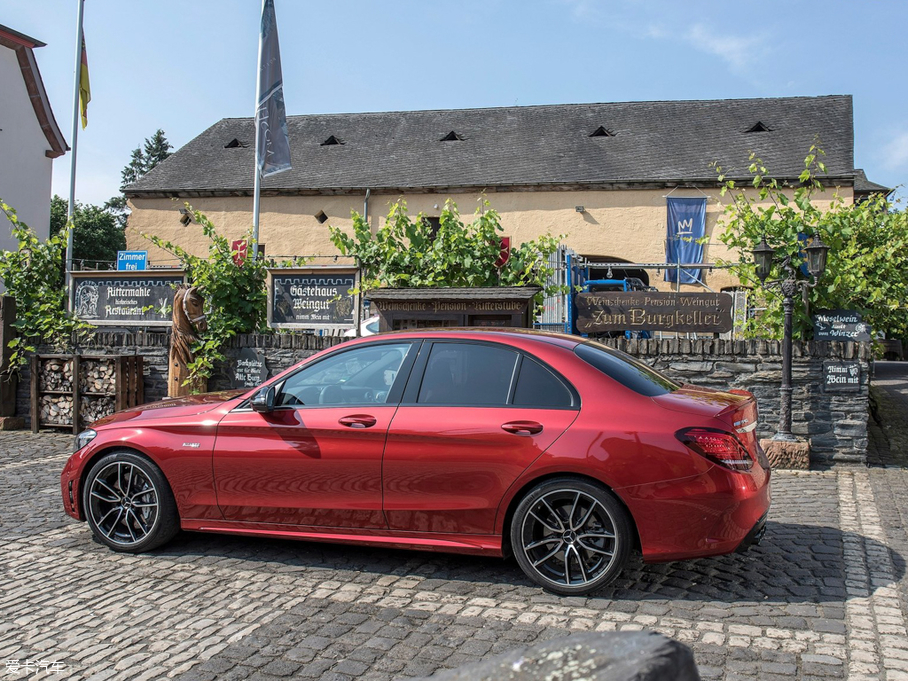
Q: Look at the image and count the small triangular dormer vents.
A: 5